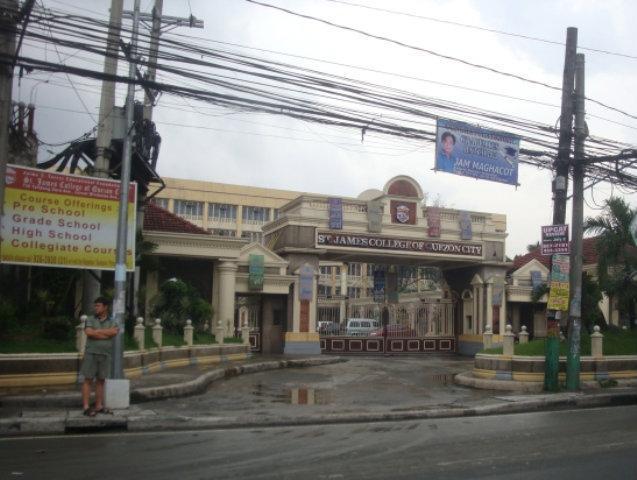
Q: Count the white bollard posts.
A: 10